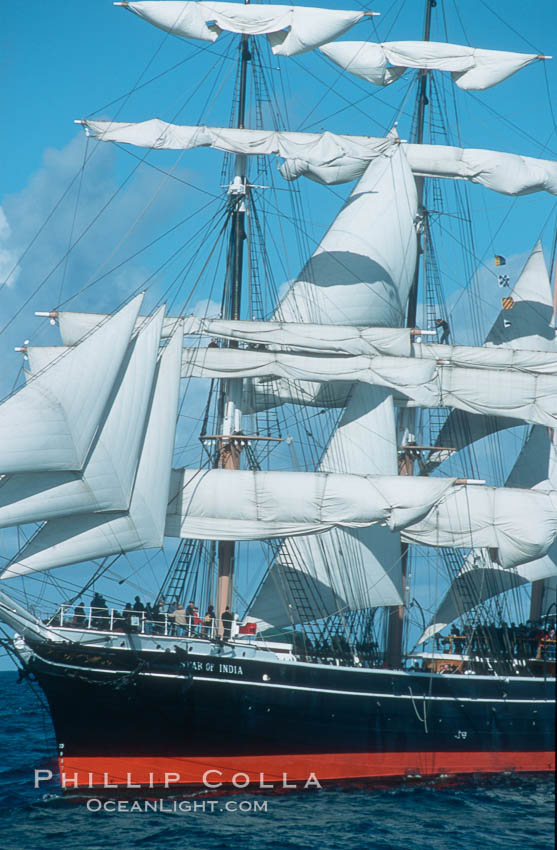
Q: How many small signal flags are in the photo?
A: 4